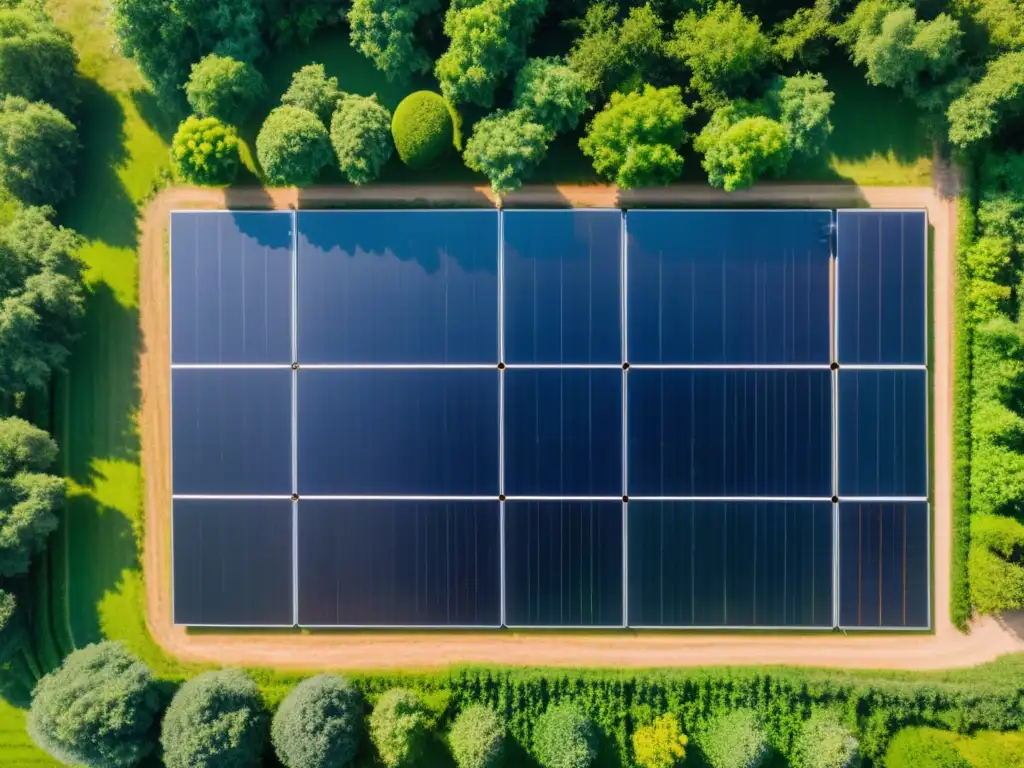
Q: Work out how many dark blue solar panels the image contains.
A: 15